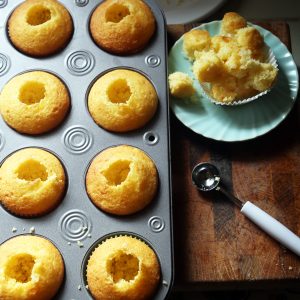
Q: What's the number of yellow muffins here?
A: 8